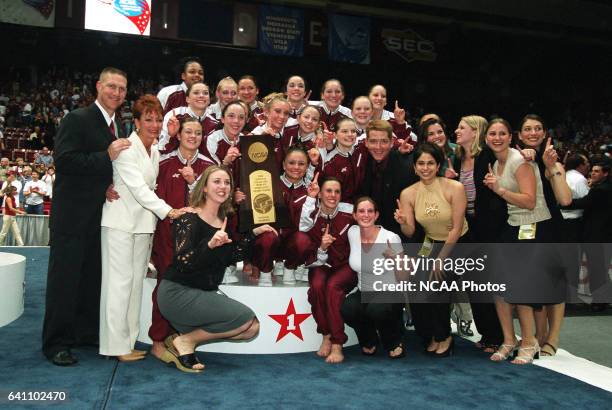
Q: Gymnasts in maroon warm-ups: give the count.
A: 15